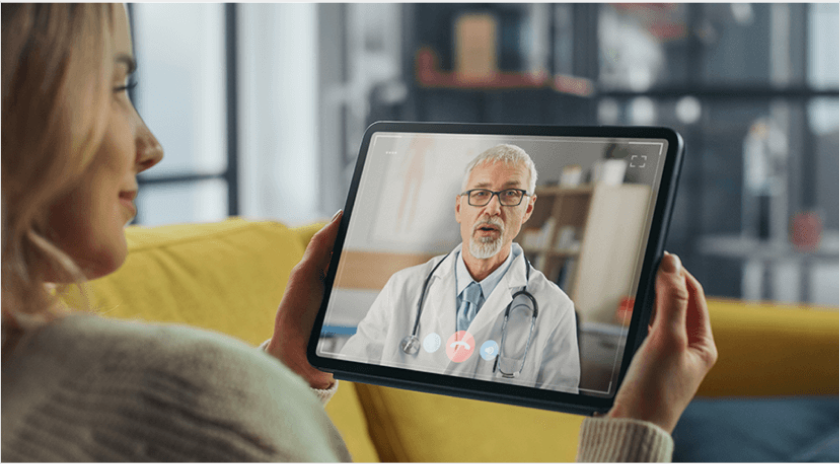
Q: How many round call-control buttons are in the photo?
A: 3